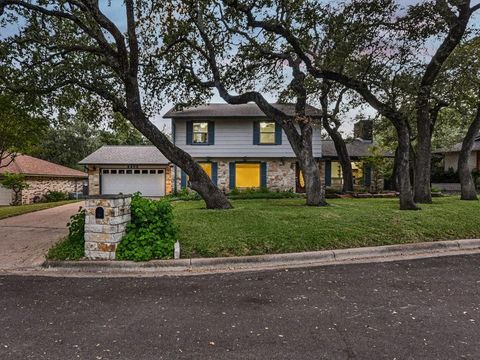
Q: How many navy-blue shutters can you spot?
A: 10